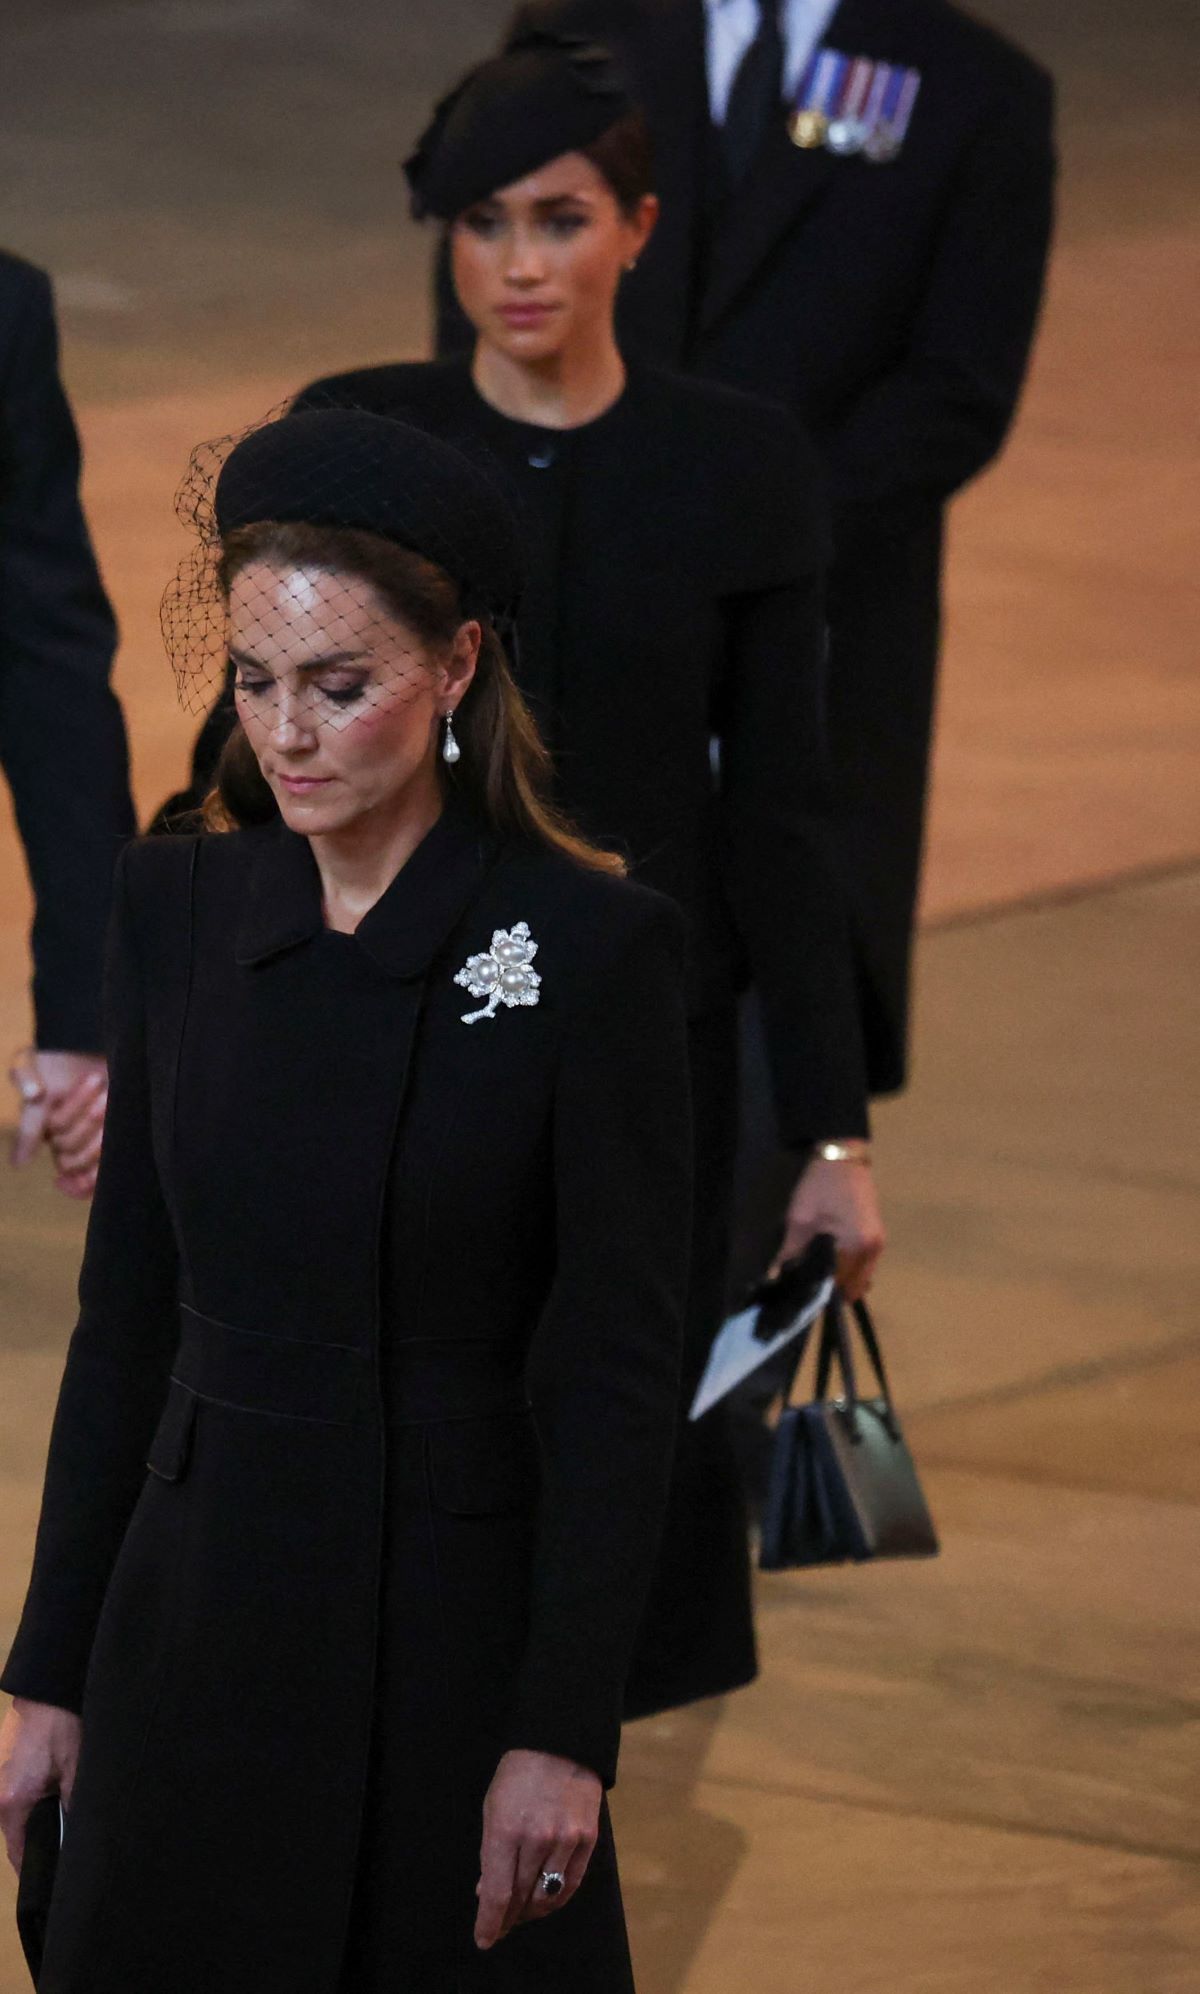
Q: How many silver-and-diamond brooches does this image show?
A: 1